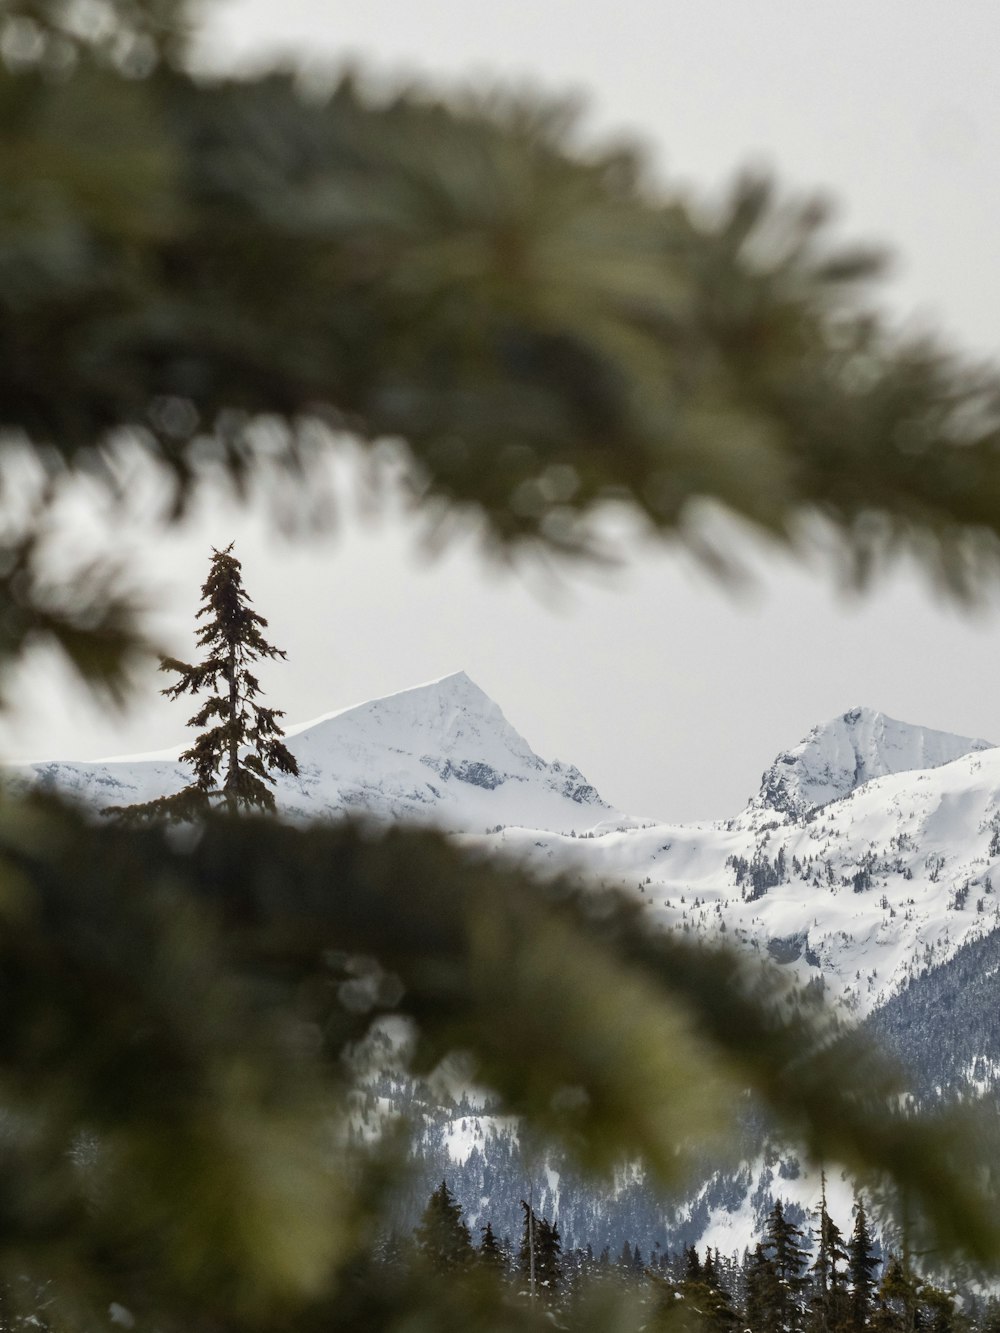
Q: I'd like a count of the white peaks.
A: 2